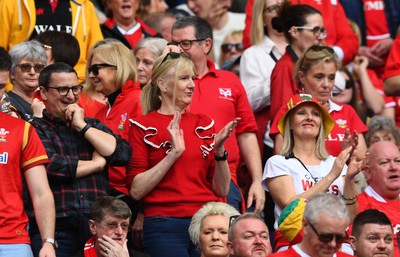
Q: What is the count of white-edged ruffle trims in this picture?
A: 2